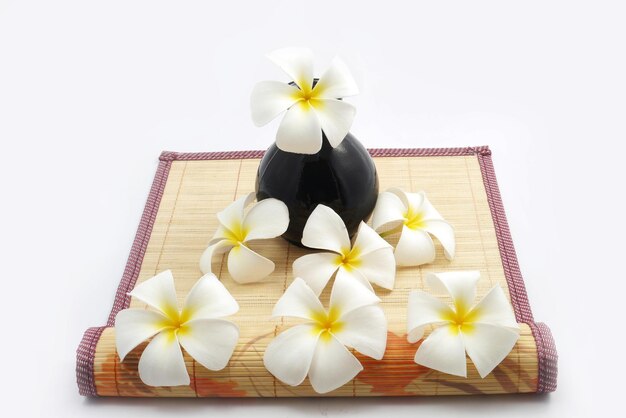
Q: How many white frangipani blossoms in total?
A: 7